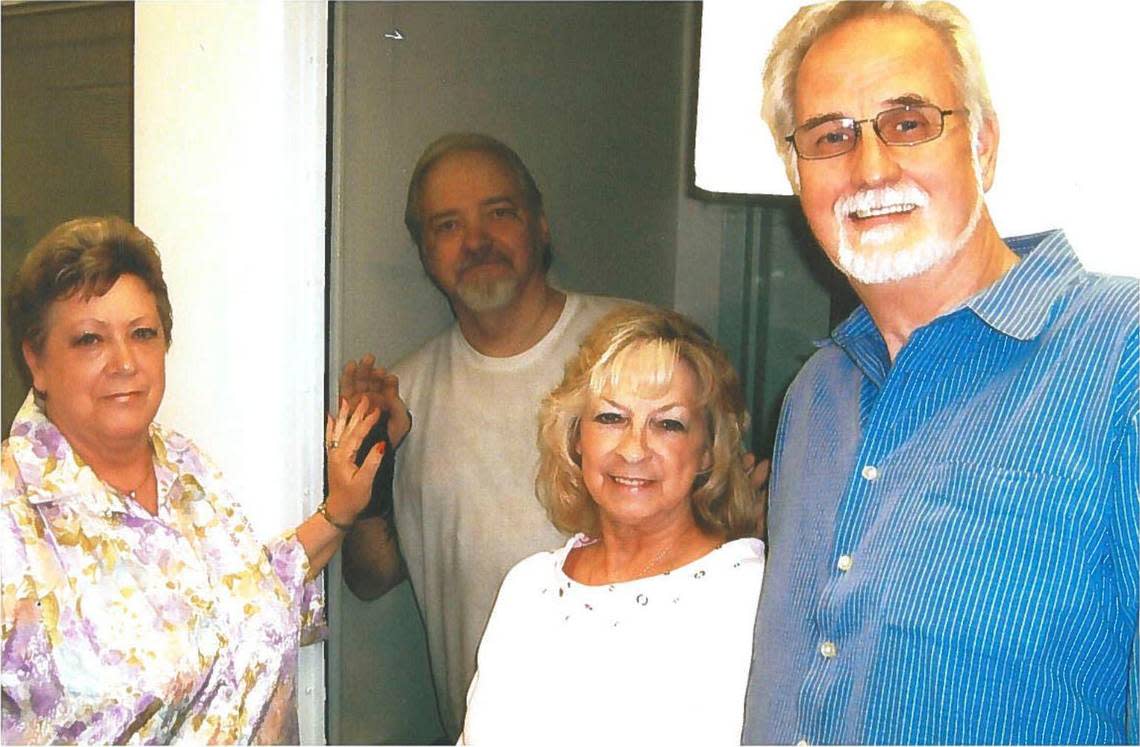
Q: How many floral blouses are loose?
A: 1